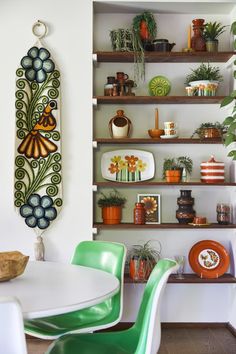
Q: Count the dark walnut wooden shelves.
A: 6